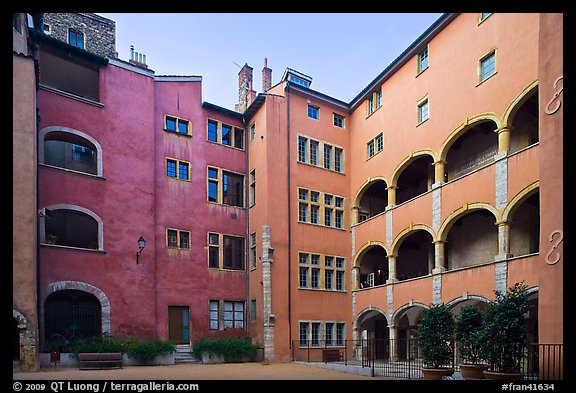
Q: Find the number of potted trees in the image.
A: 3